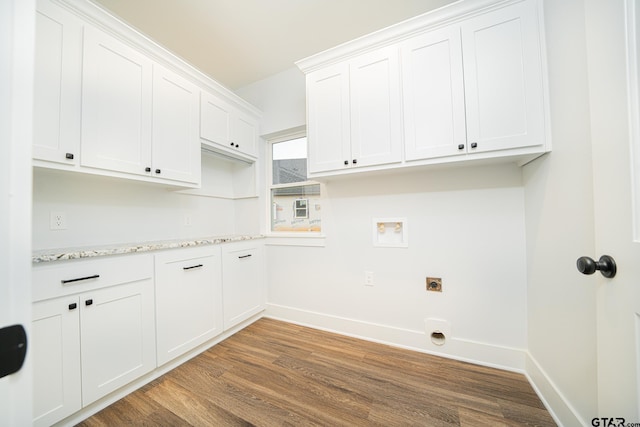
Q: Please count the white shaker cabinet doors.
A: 13